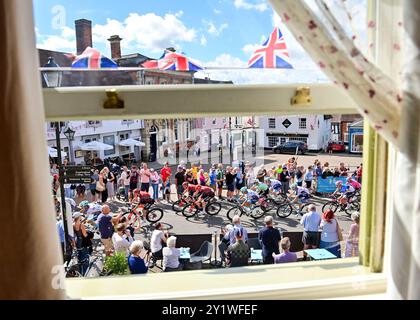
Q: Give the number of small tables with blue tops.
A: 3